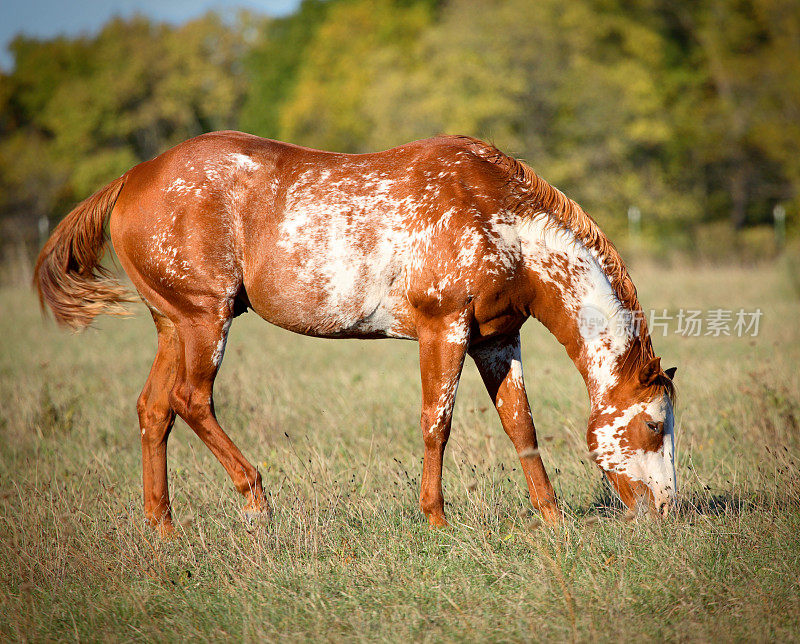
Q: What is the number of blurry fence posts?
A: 3